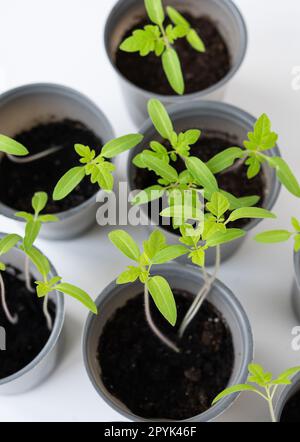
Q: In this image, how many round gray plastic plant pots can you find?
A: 7